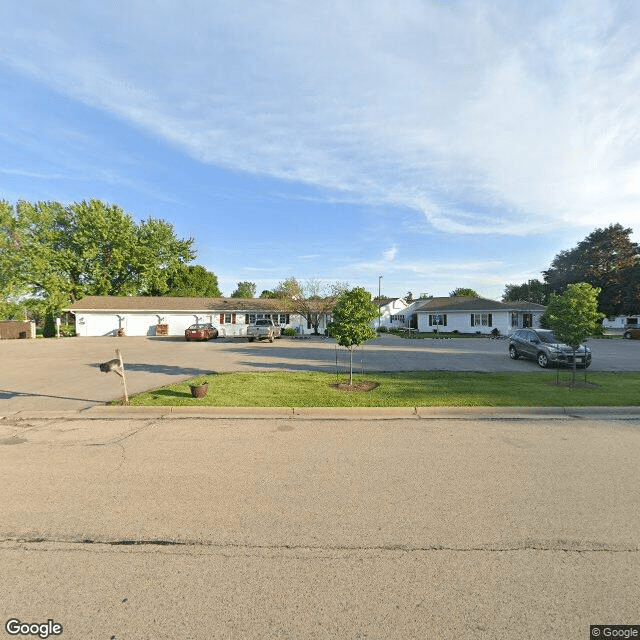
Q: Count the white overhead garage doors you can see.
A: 3